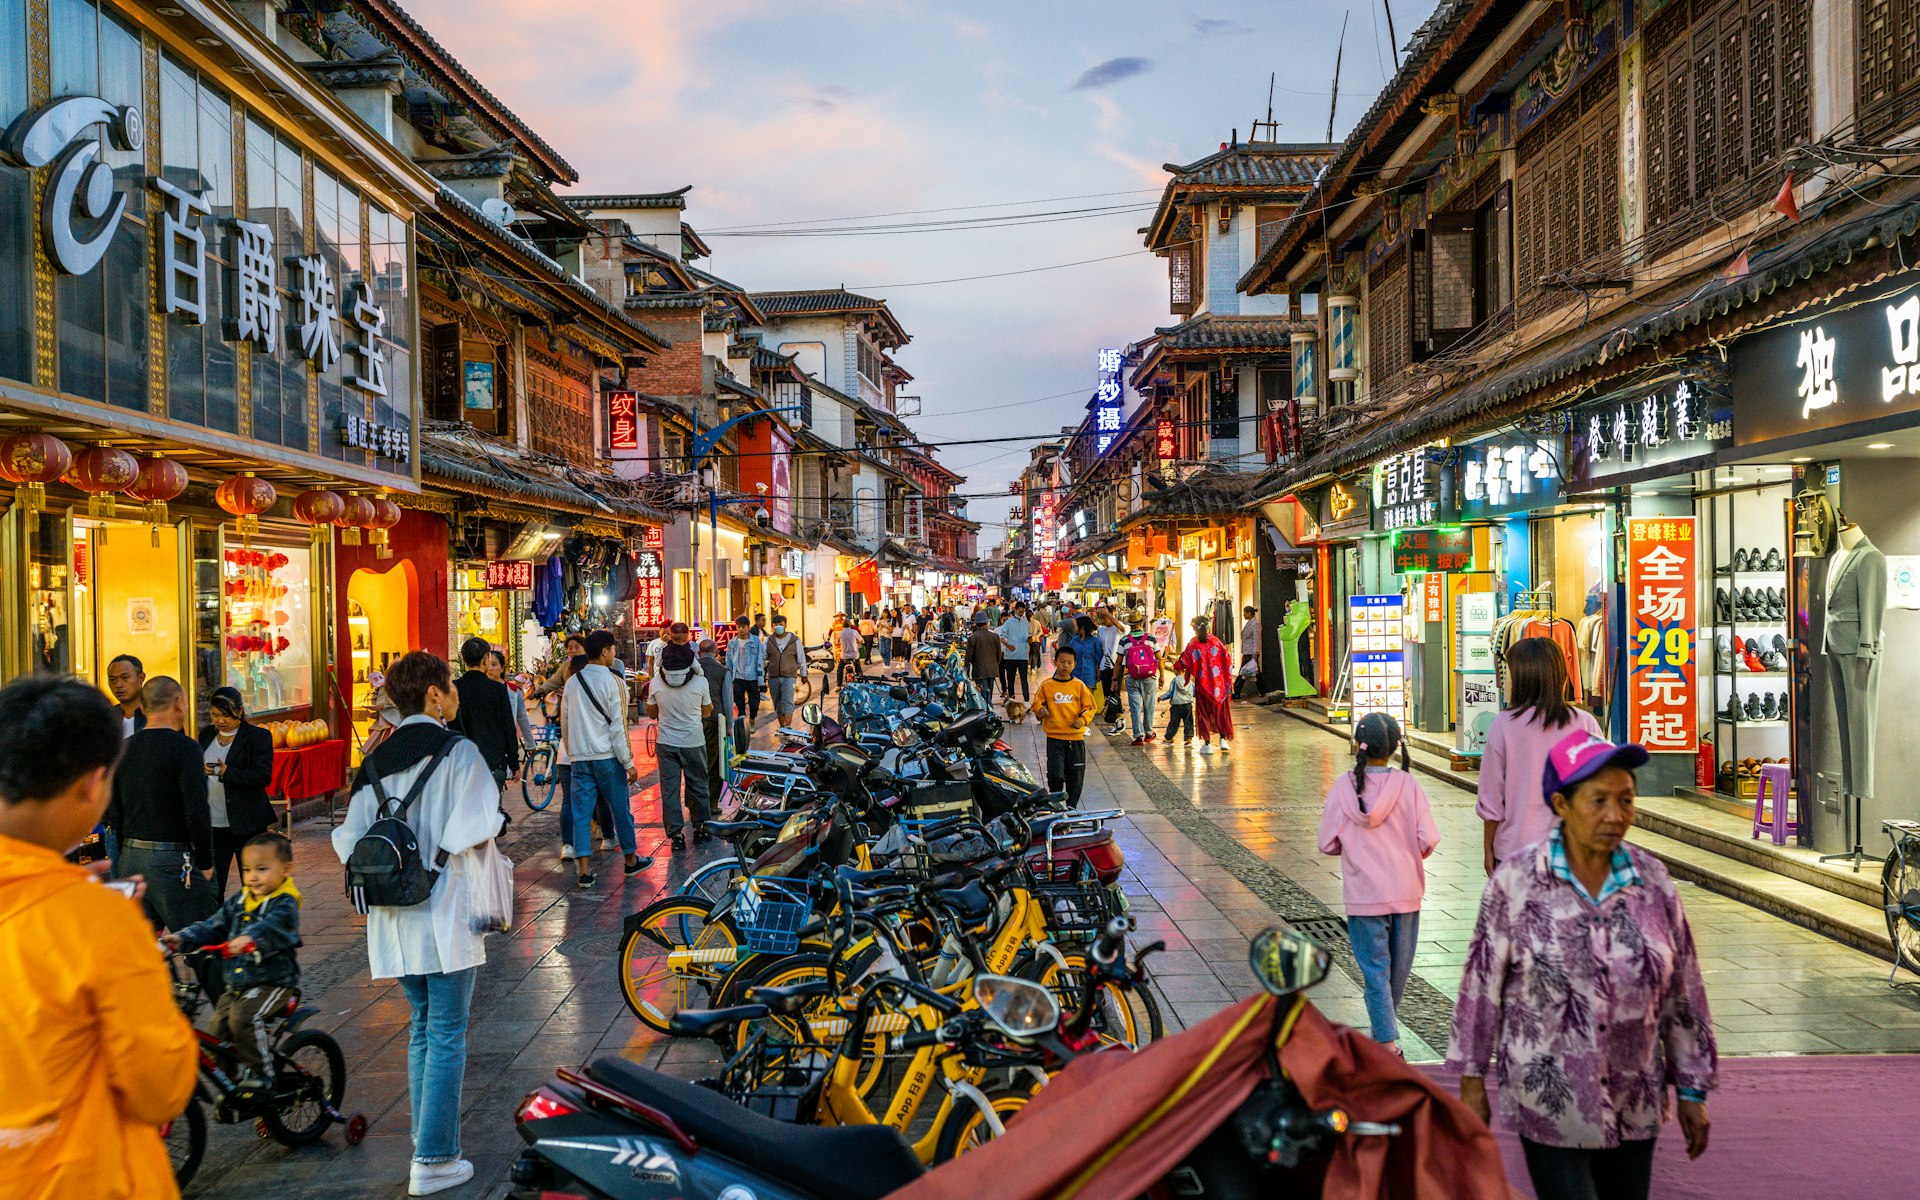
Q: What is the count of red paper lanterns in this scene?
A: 7